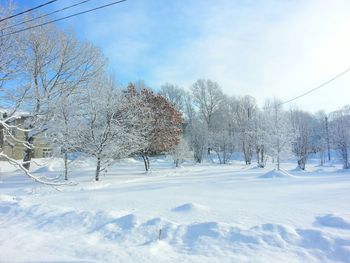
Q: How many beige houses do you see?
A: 1